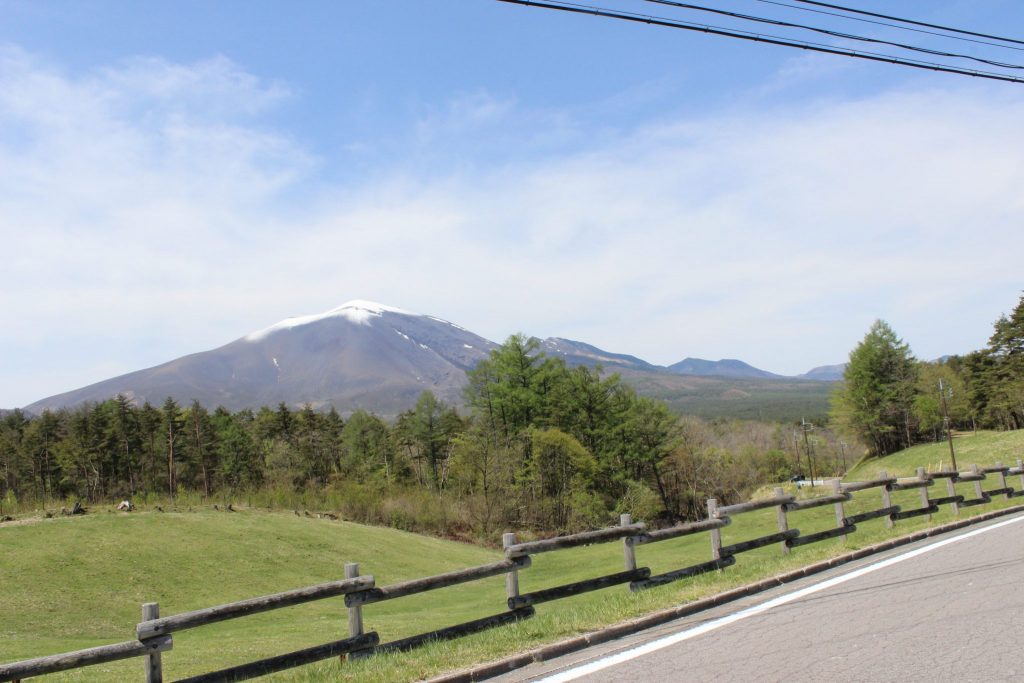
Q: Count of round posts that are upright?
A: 13